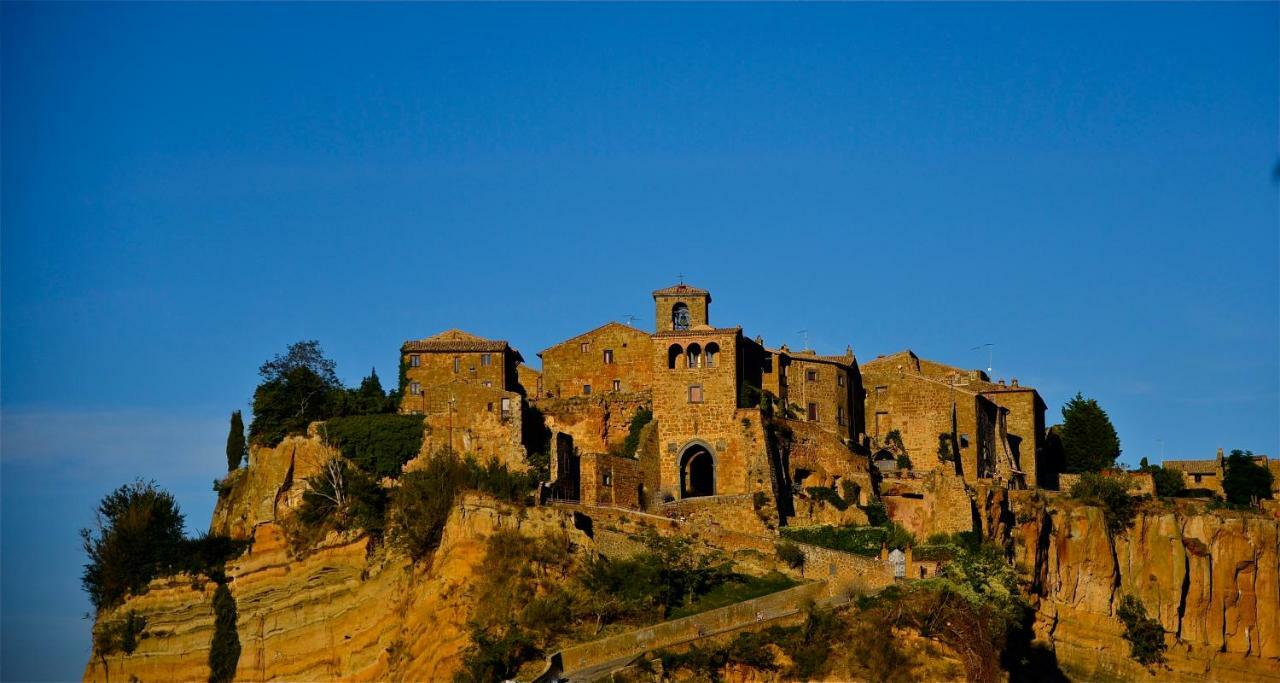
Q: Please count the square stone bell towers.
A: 1